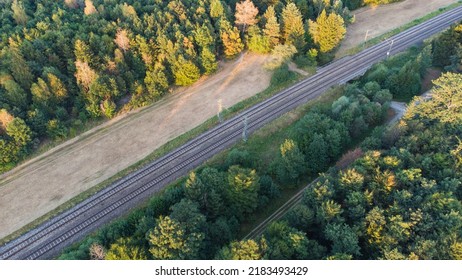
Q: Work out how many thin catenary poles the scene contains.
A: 4